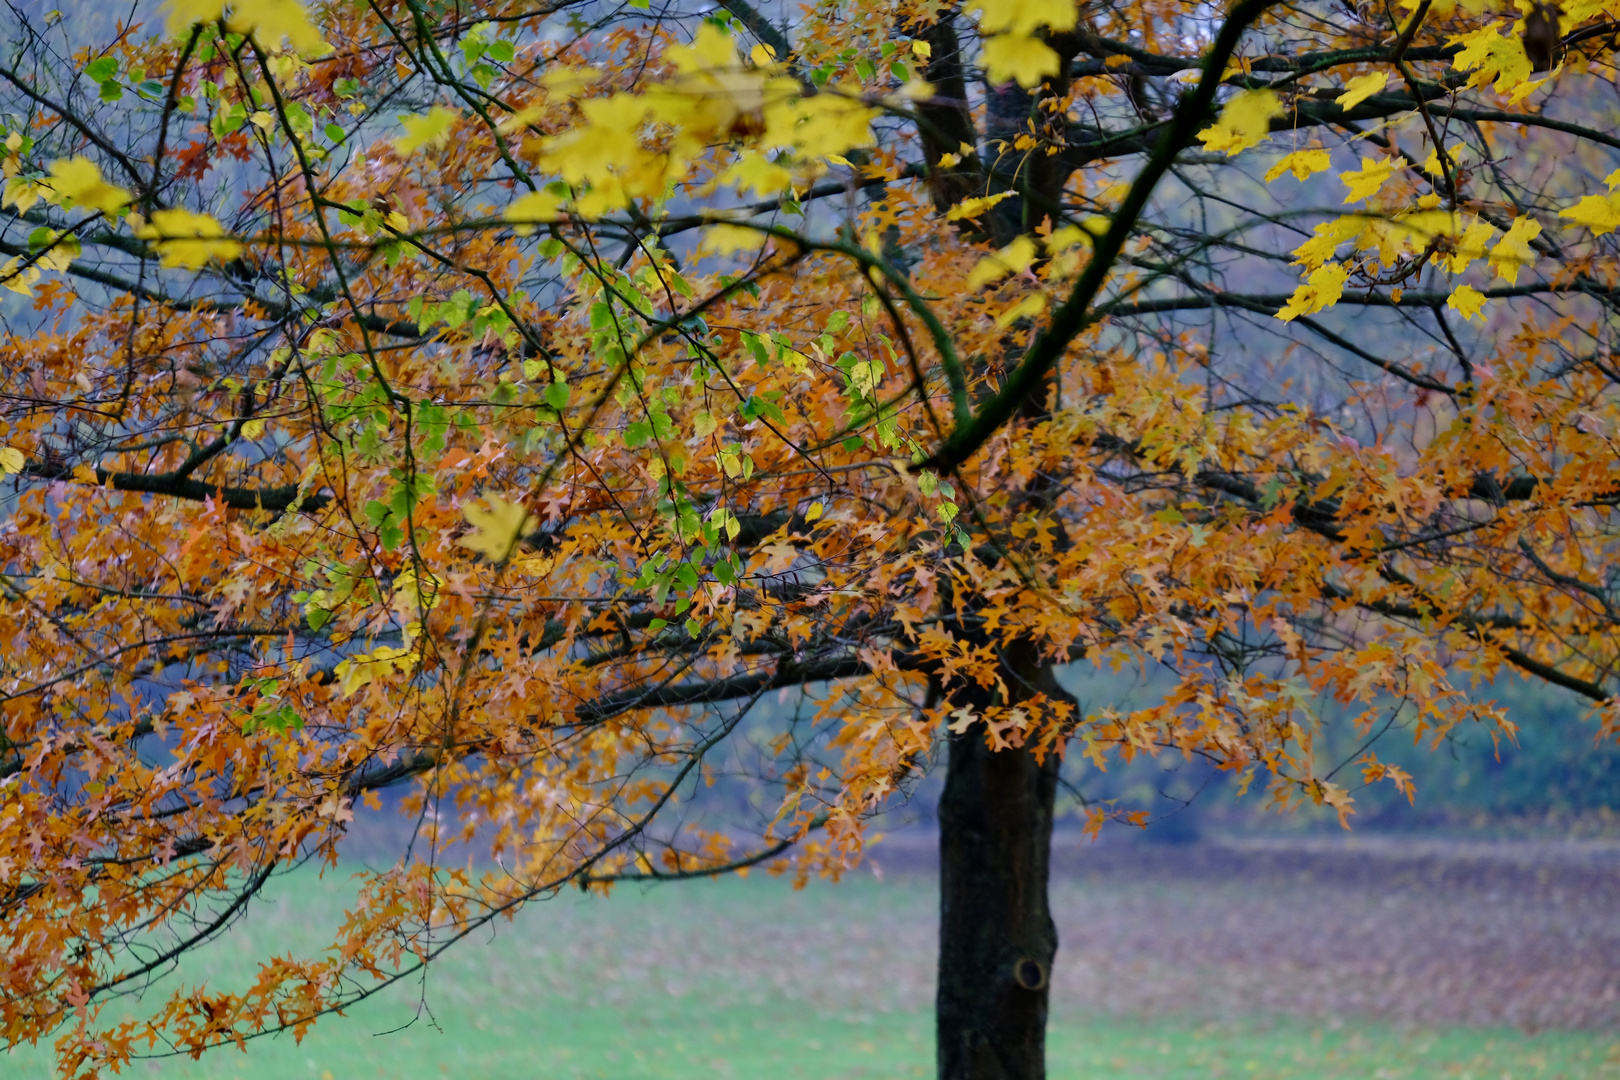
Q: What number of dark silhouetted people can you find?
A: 0